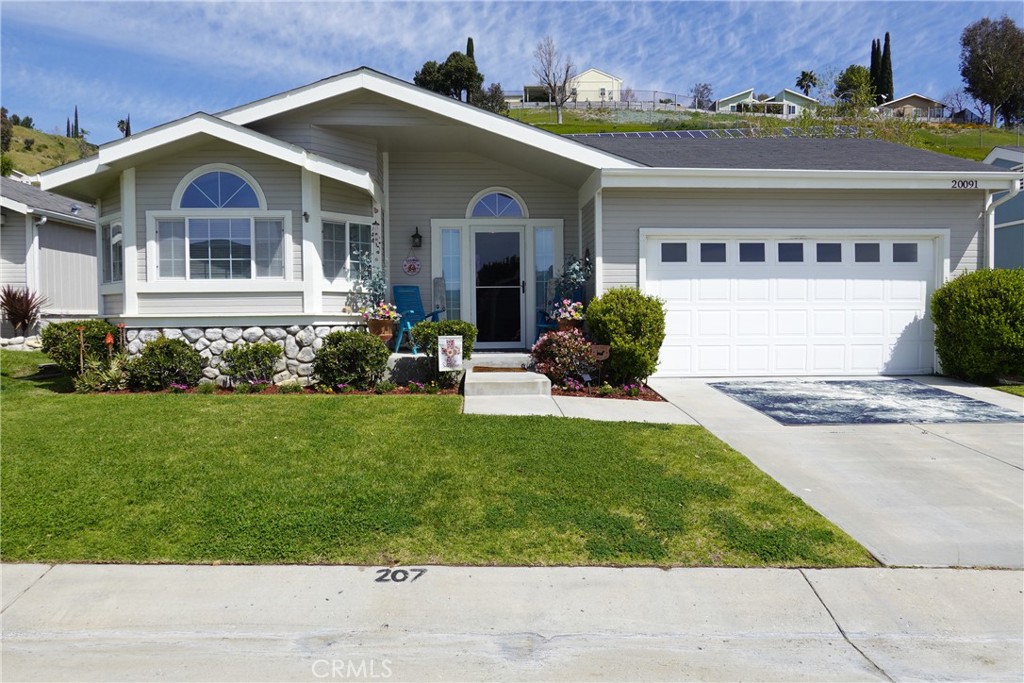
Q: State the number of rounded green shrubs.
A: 7